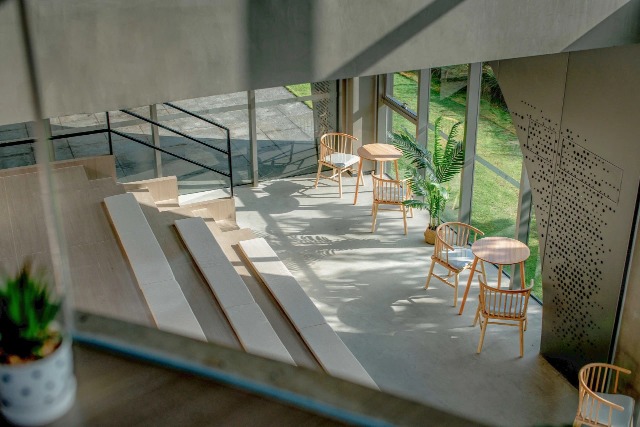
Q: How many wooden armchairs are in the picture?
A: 5